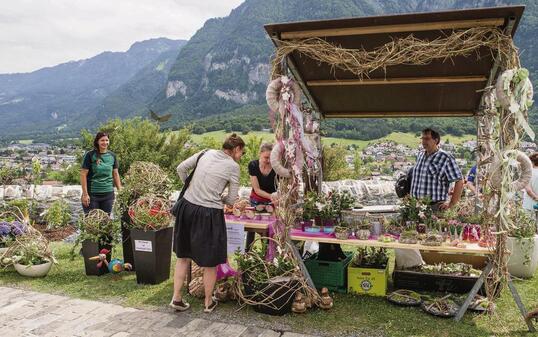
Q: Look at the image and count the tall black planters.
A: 3